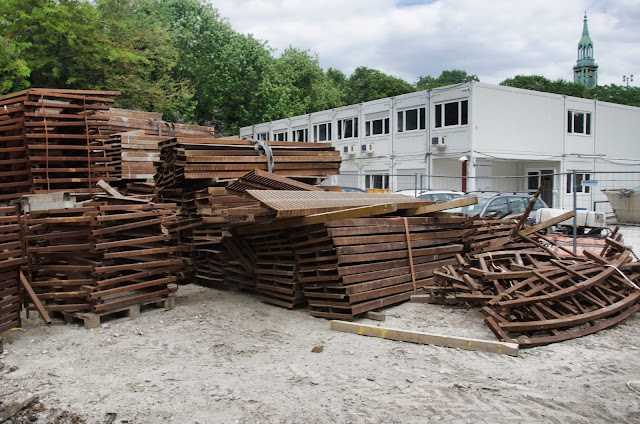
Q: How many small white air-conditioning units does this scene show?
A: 3